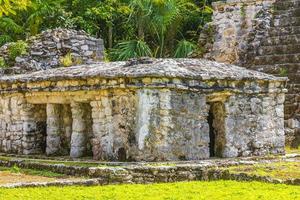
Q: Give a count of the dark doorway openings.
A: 4